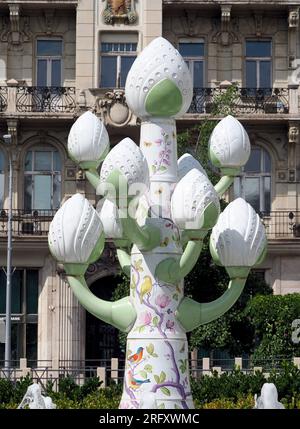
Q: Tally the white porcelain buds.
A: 9